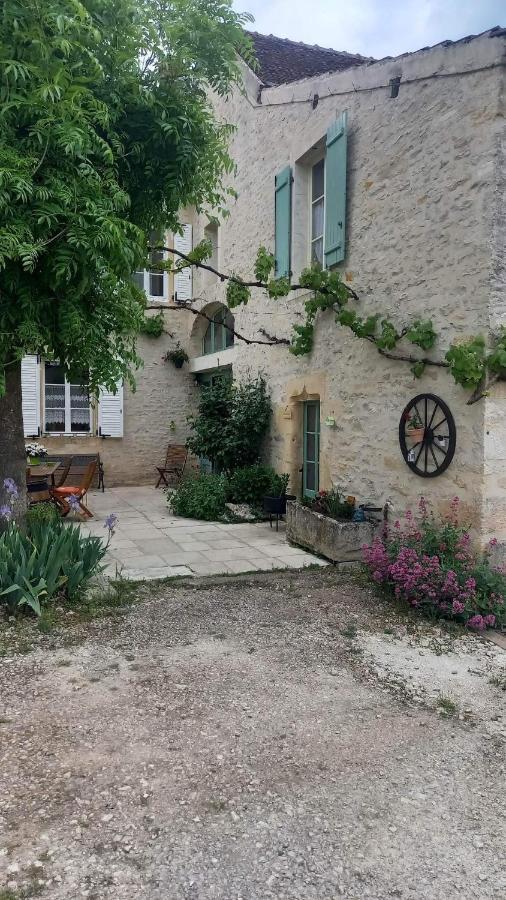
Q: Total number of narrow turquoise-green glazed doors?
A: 1